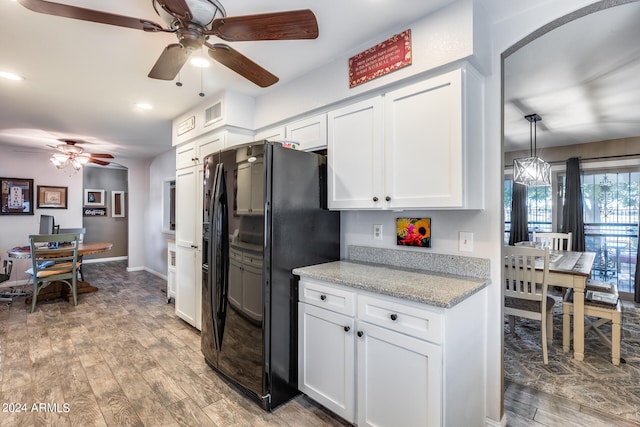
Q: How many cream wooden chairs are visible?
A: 2